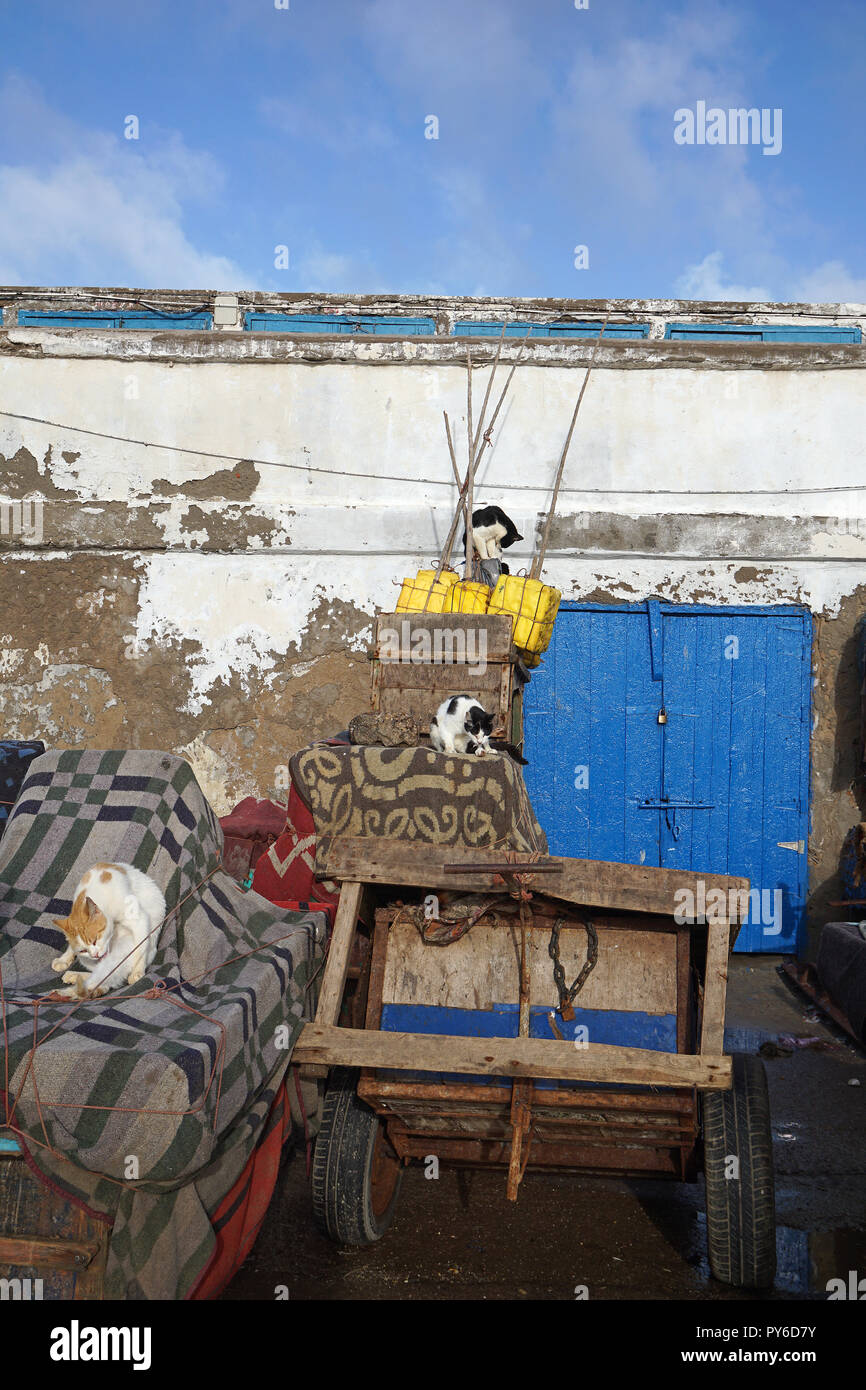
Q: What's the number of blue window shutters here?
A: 4